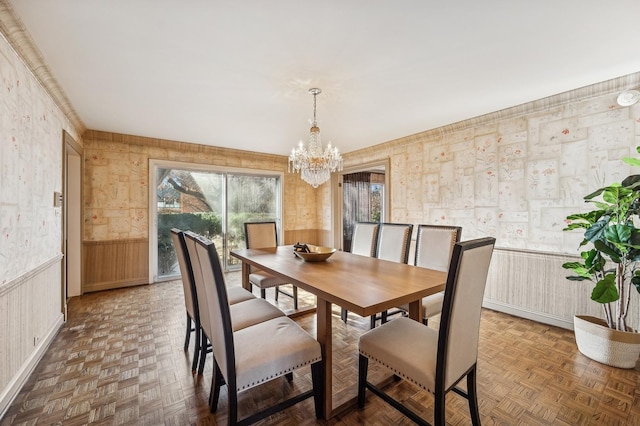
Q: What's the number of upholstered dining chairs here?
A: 8